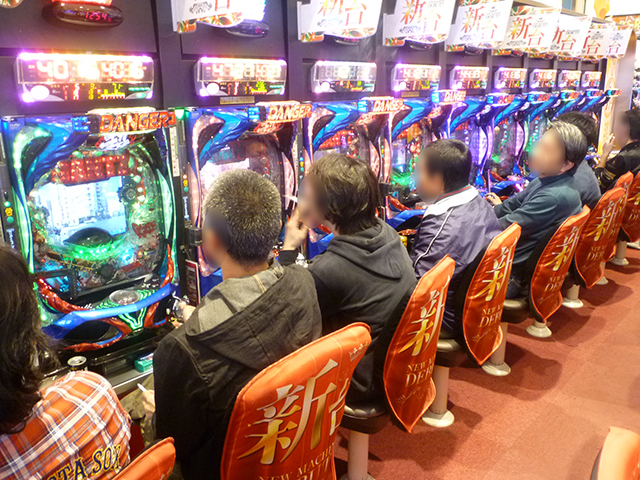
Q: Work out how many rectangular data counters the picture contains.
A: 9